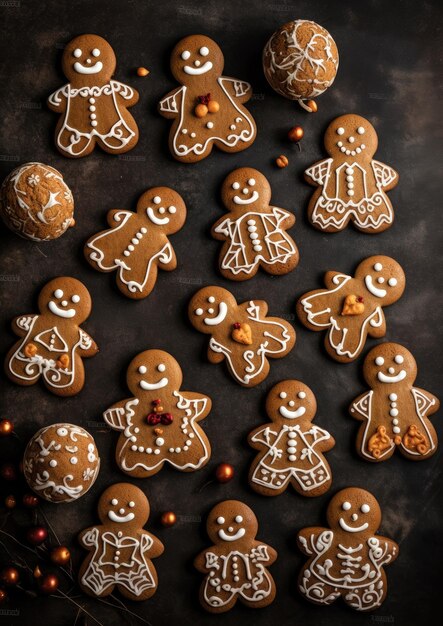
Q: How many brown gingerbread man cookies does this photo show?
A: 14